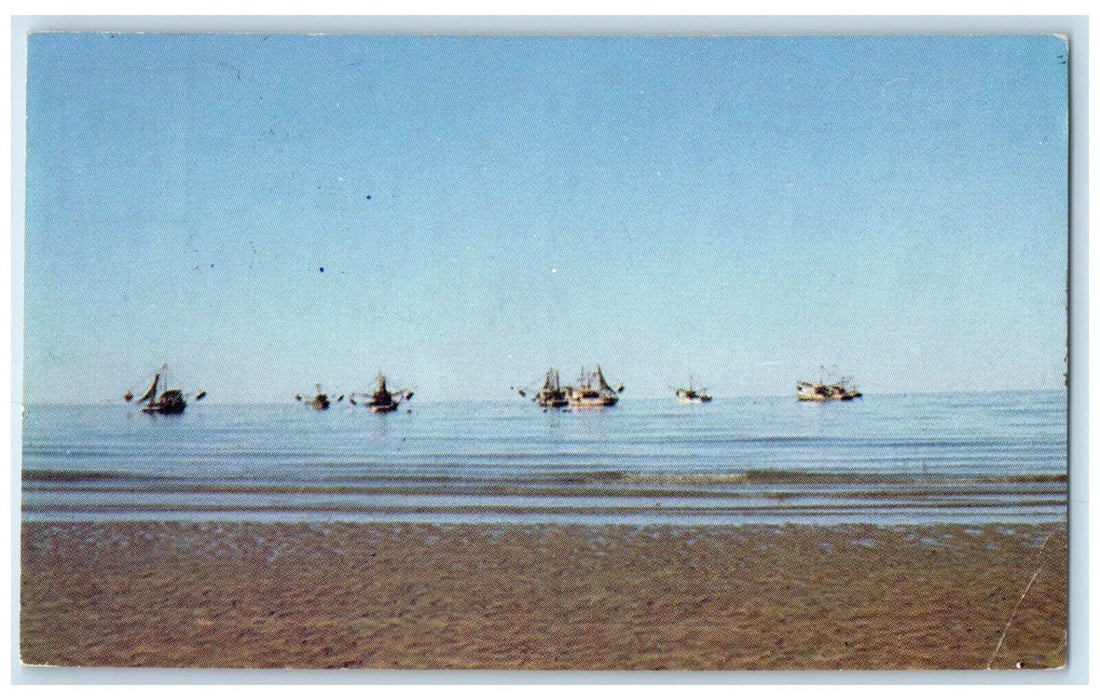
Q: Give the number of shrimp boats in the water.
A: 7